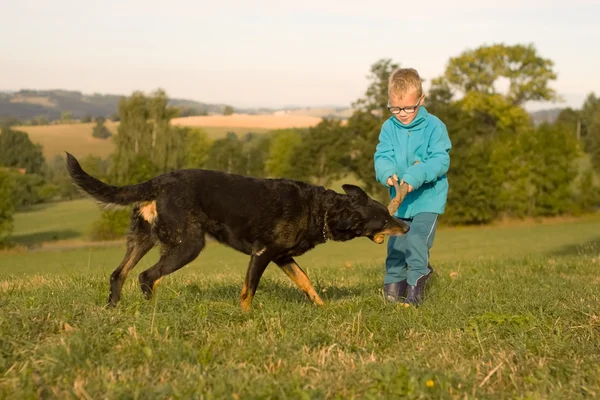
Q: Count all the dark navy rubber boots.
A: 2